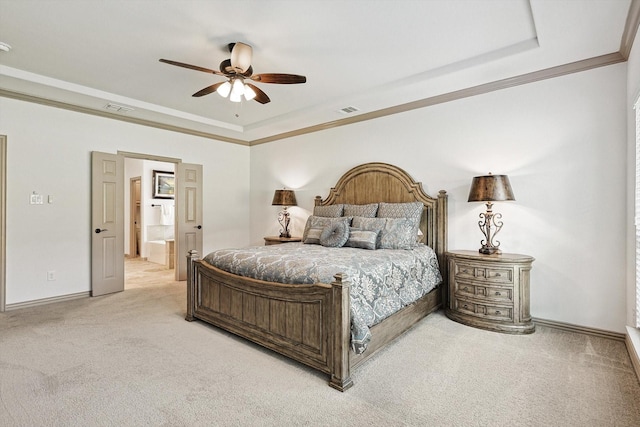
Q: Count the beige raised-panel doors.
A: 2